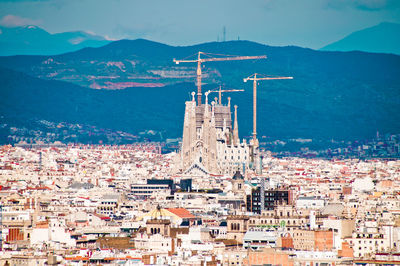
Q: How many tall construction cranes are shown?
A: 3